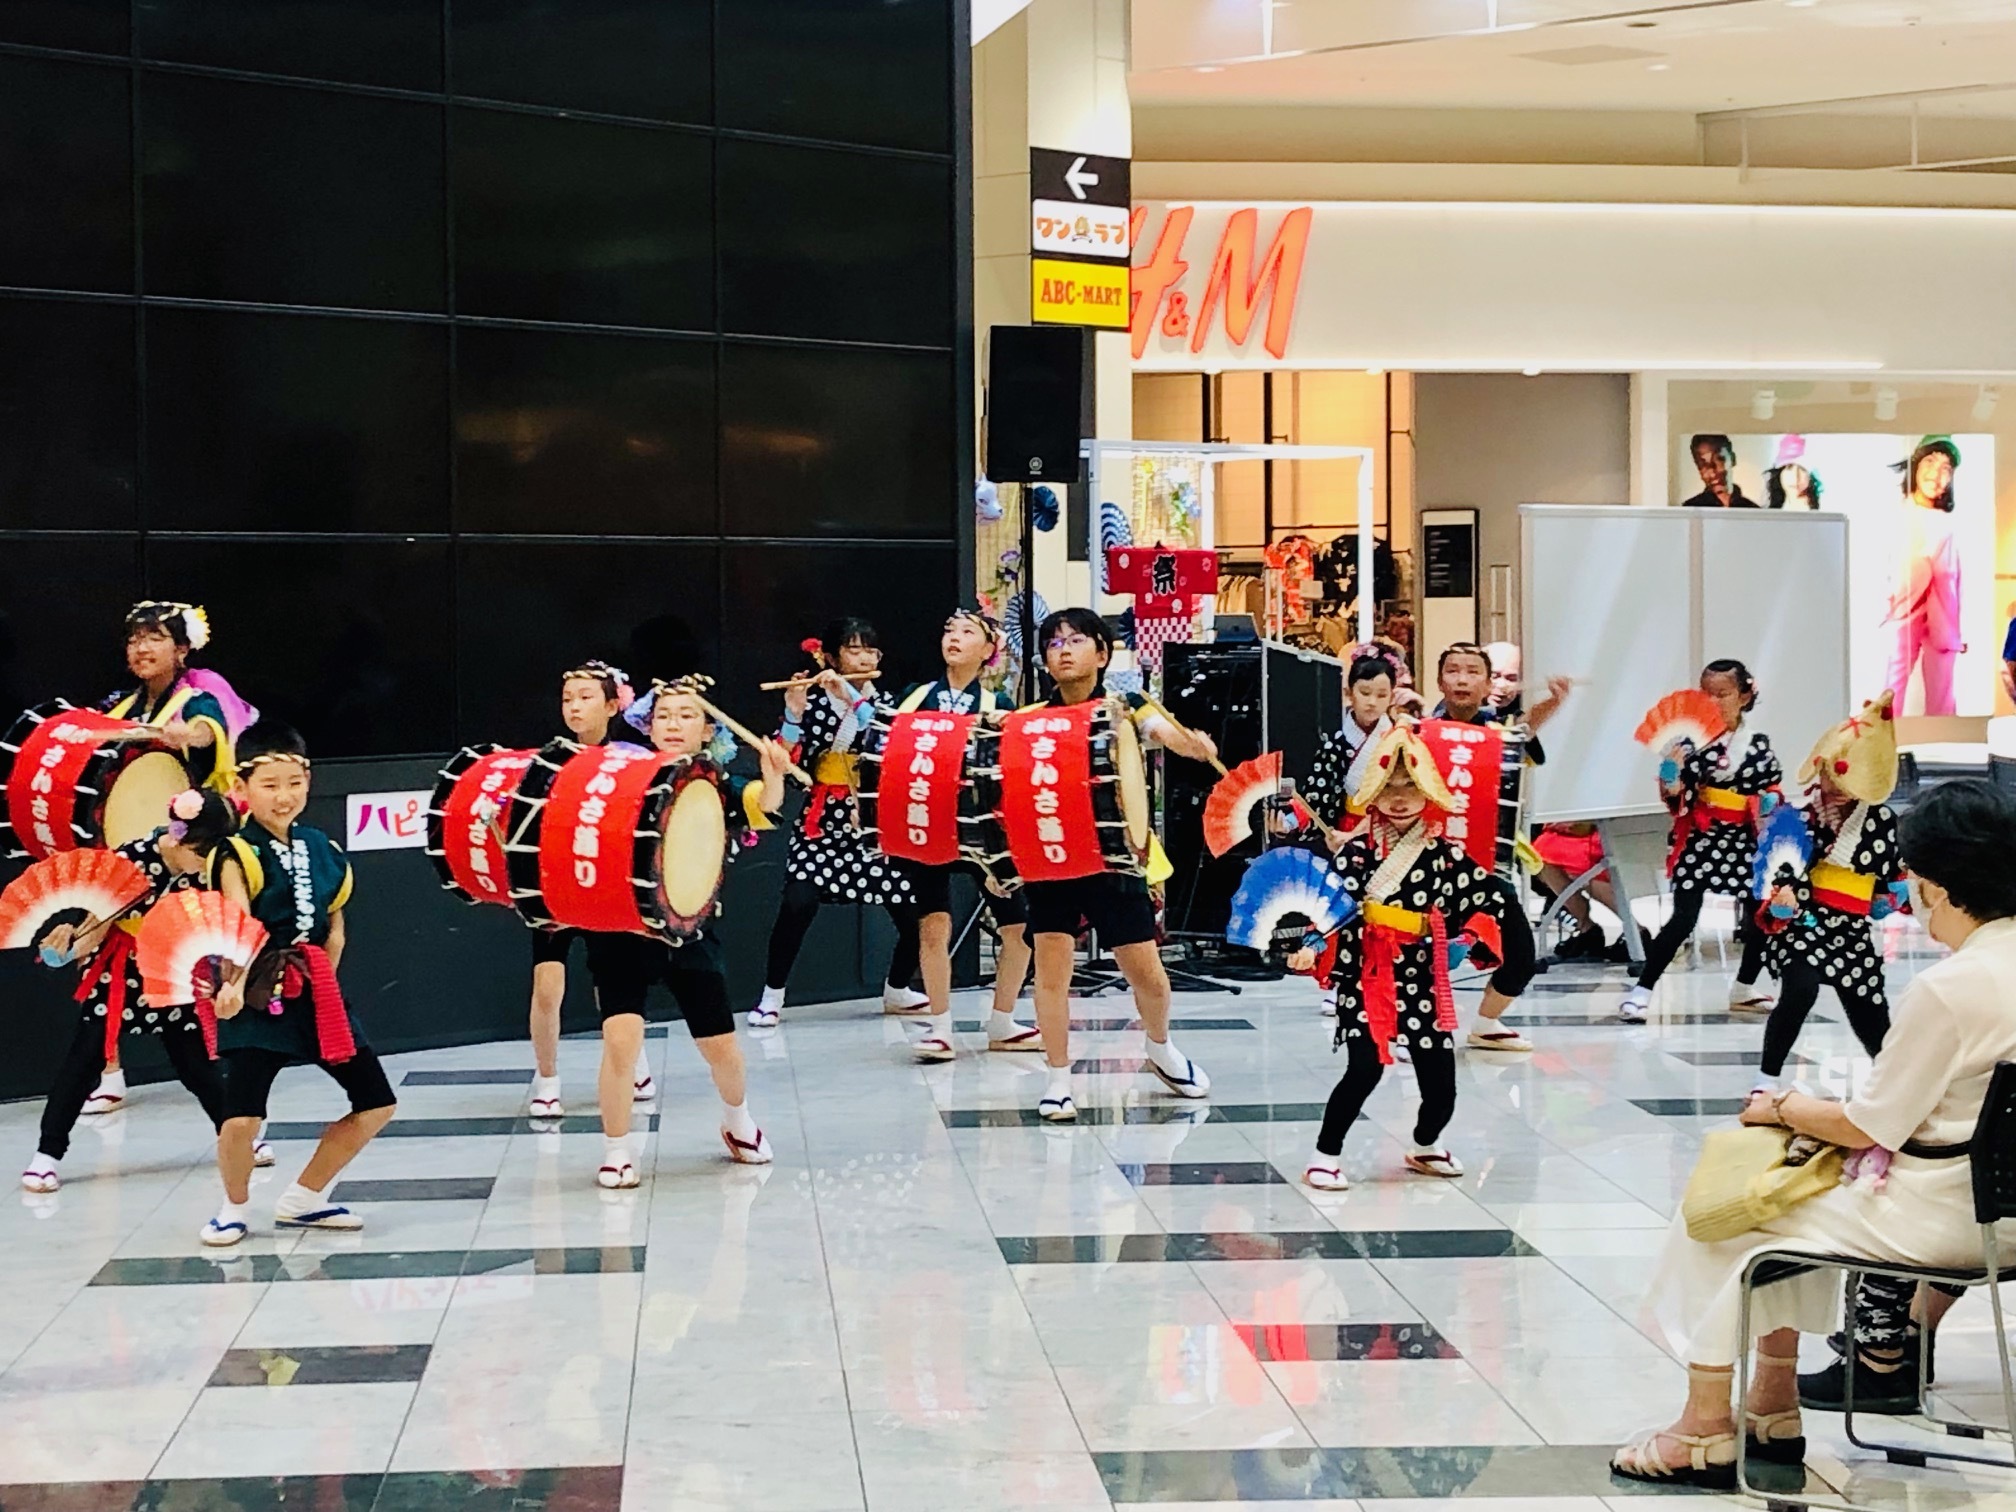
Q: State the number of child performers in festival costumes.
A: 13